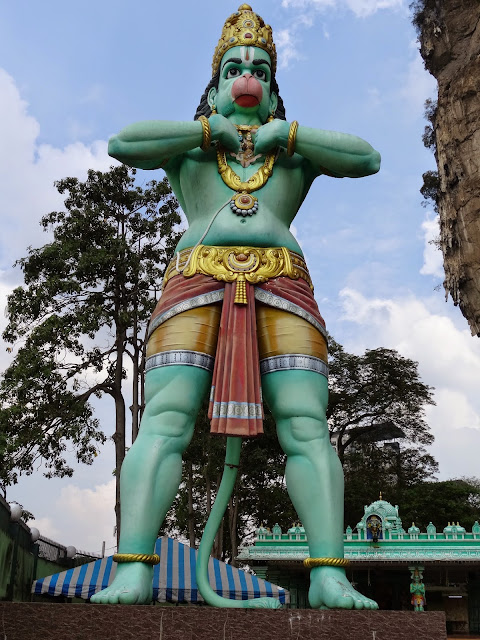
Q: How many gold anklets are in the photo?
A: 2